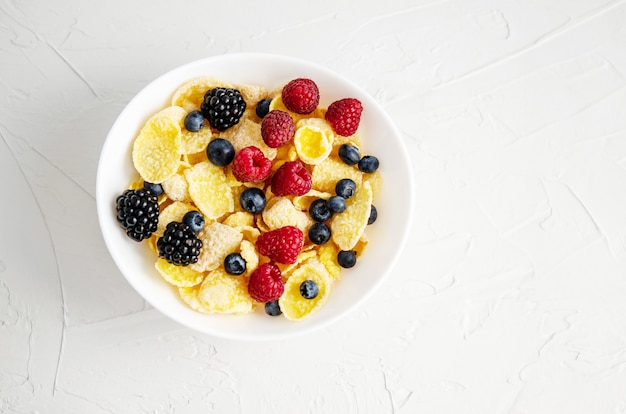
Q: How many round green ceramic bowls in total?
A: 0